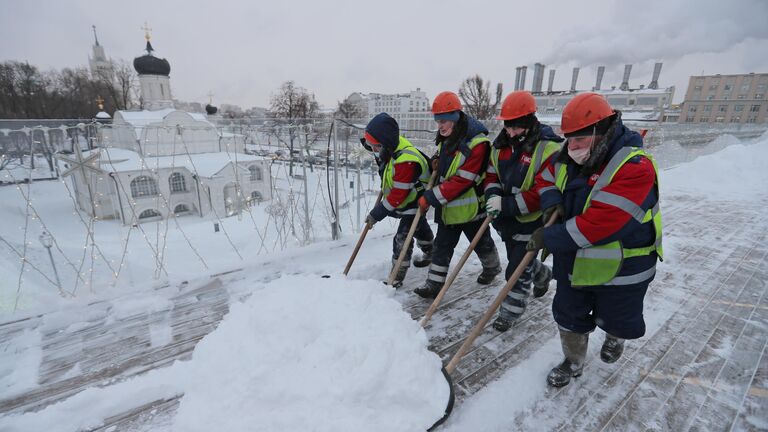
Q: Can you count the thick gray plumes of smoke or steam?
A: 1